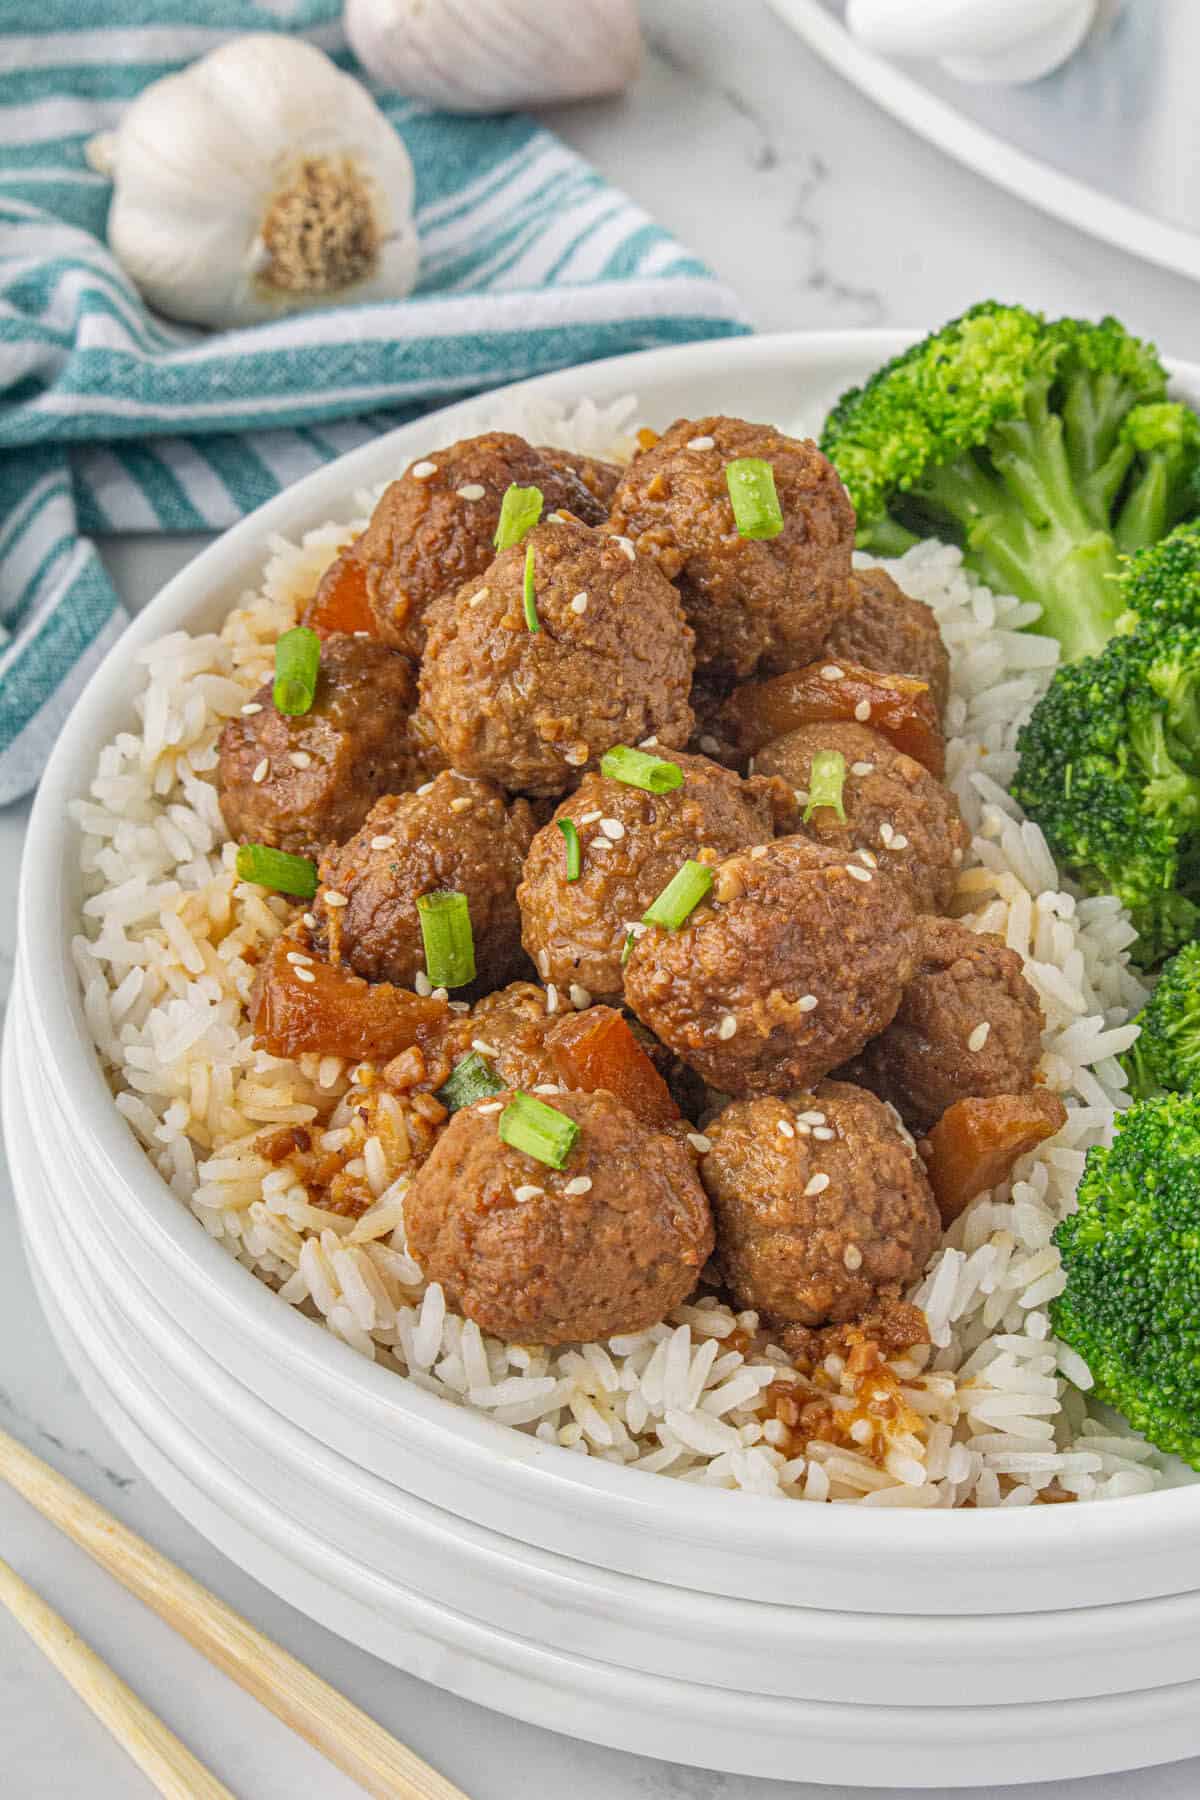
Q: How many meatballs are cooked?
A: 14